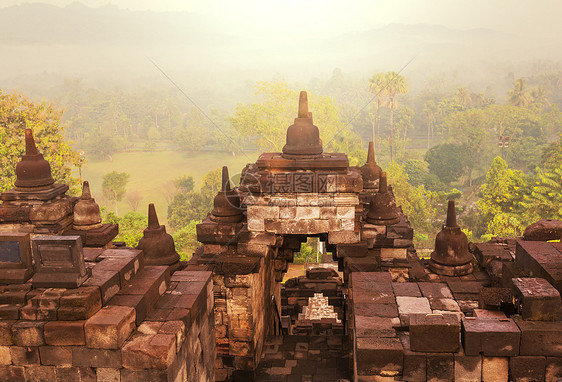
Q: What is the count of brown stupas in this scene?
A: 8